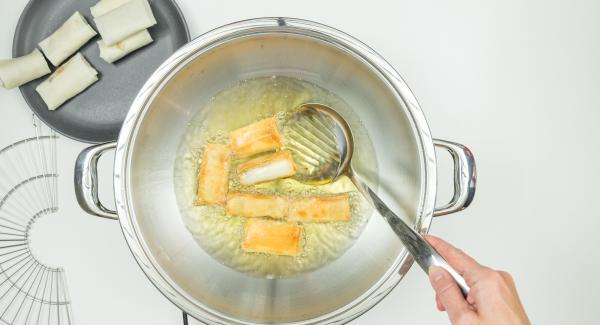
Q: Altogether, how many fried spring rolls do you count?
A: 6